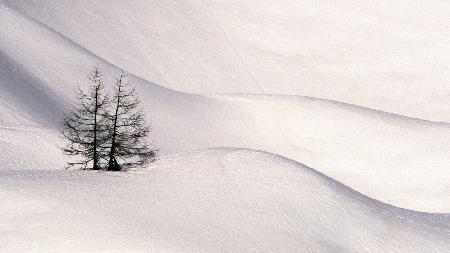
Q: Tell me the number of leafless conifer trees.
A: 2